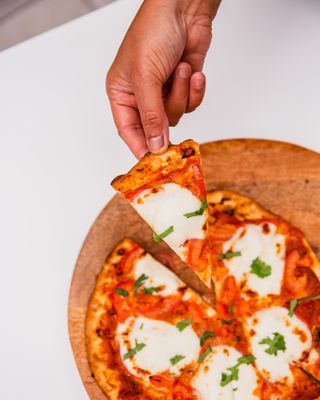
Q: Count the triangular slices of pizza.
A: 1